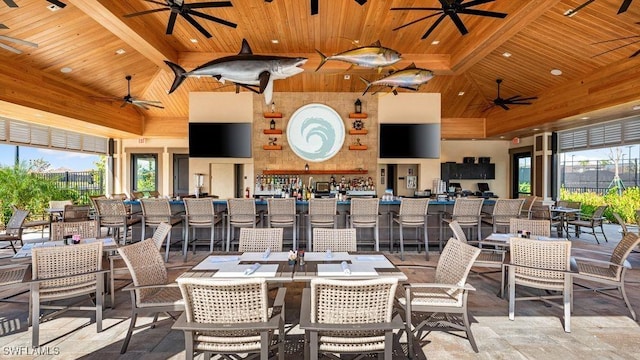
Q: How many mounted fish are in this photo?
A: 3